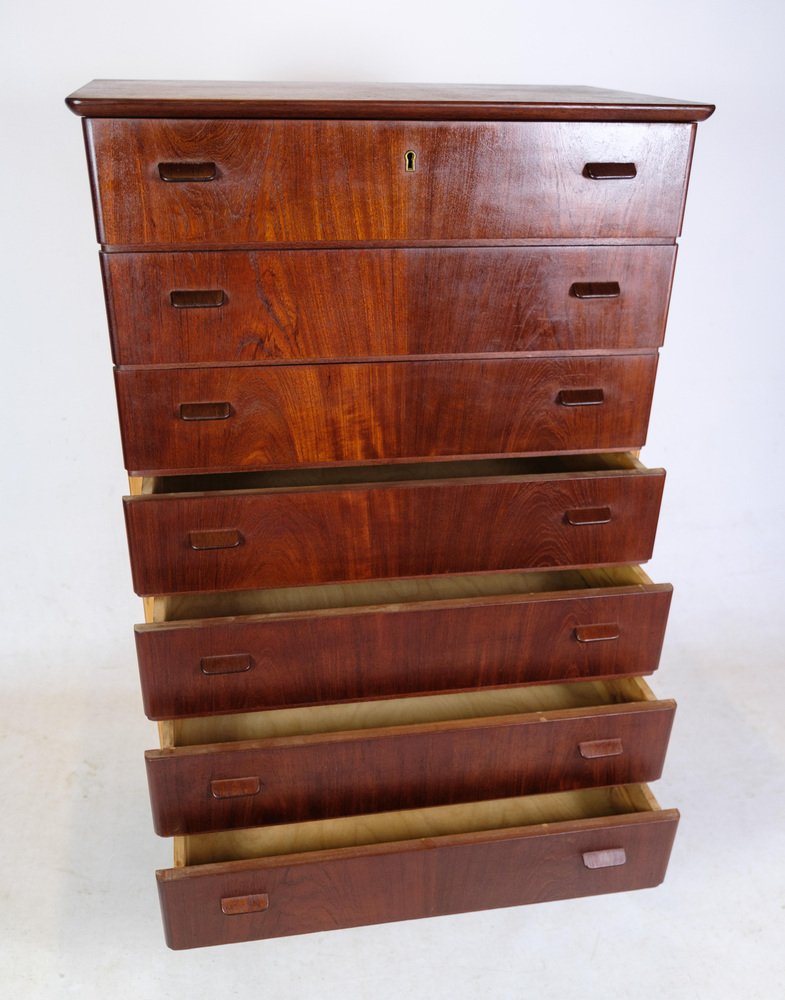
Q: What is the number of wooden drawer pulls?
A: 14